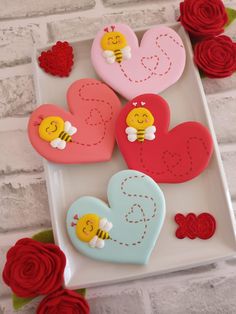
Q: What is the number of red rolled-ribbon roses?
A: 4